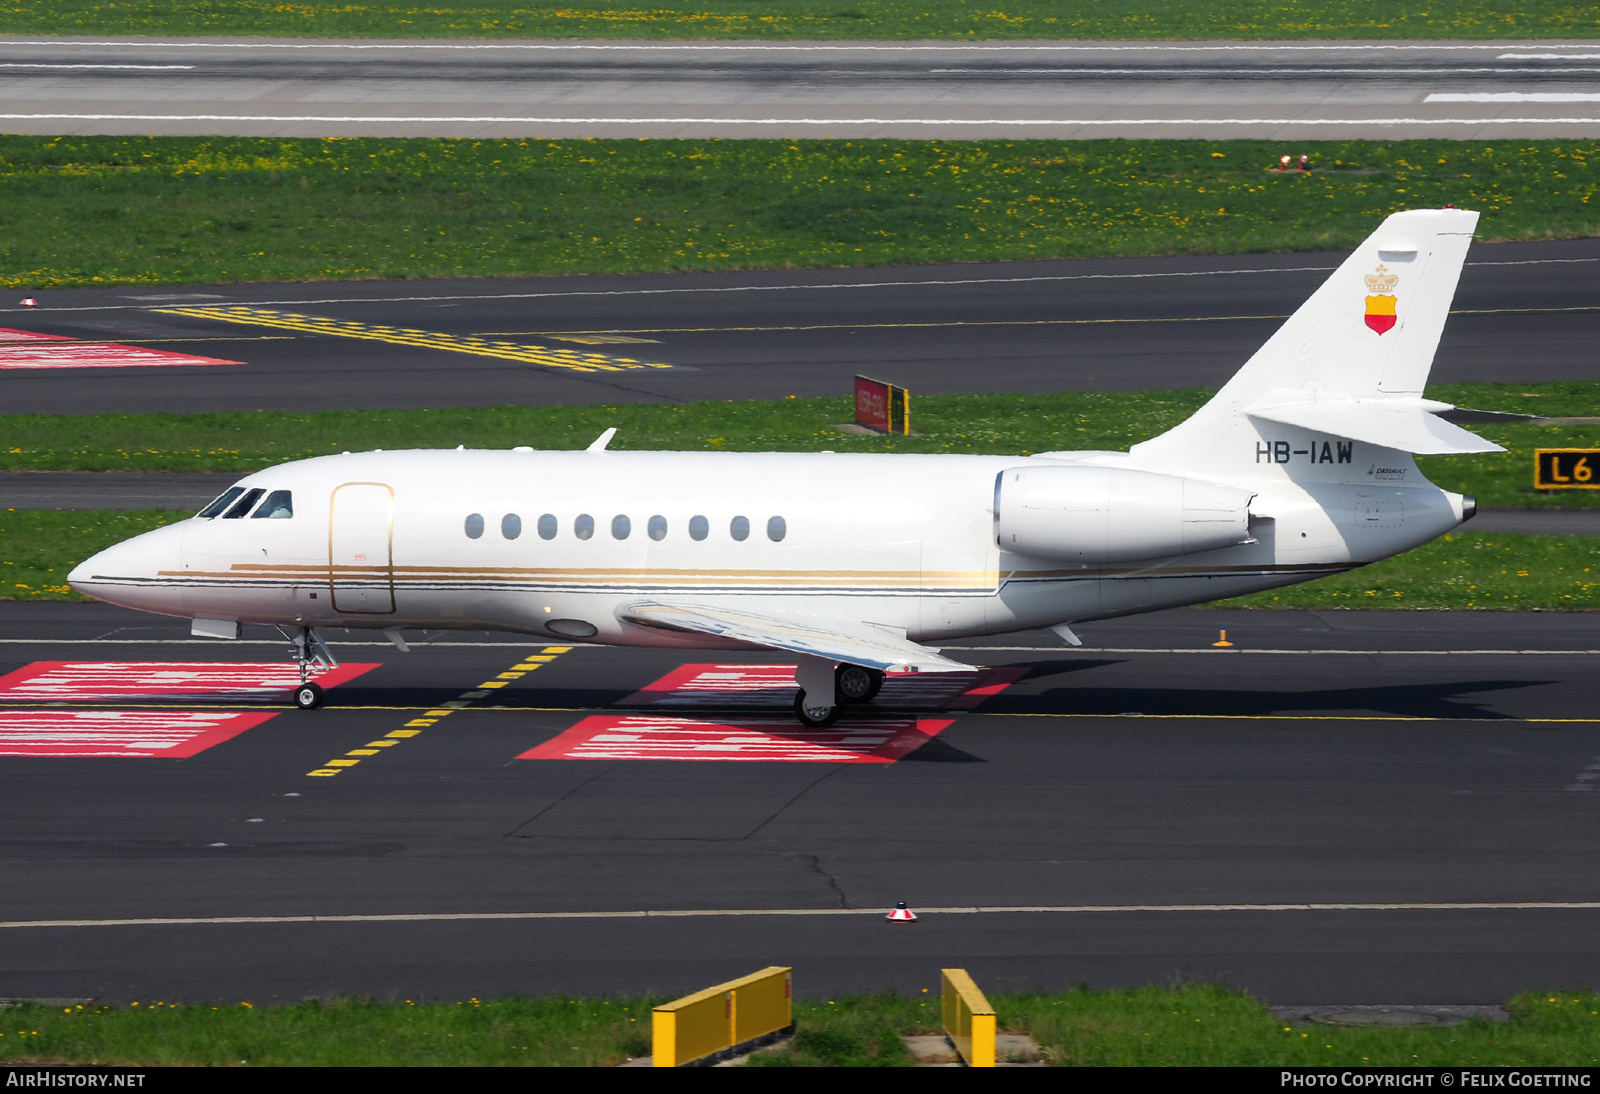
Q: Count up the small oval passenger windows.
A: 9